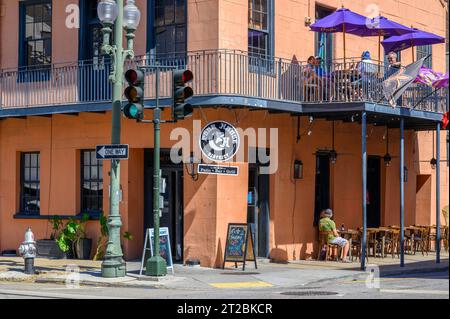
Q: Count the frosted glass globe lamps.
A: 2